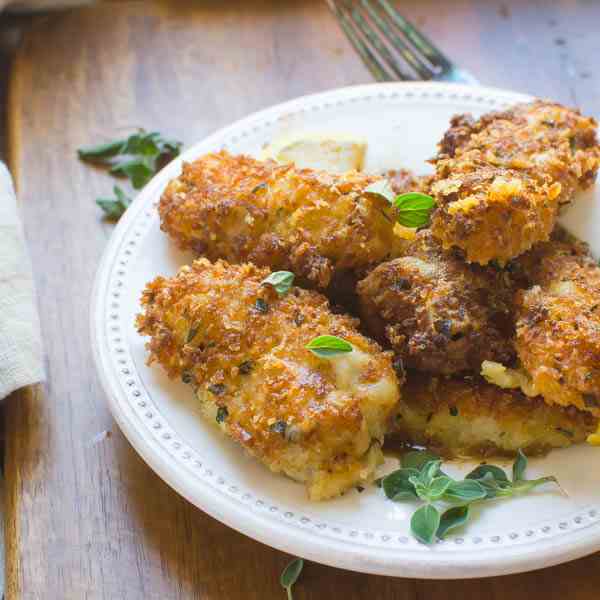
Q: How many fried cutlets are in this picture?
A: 6